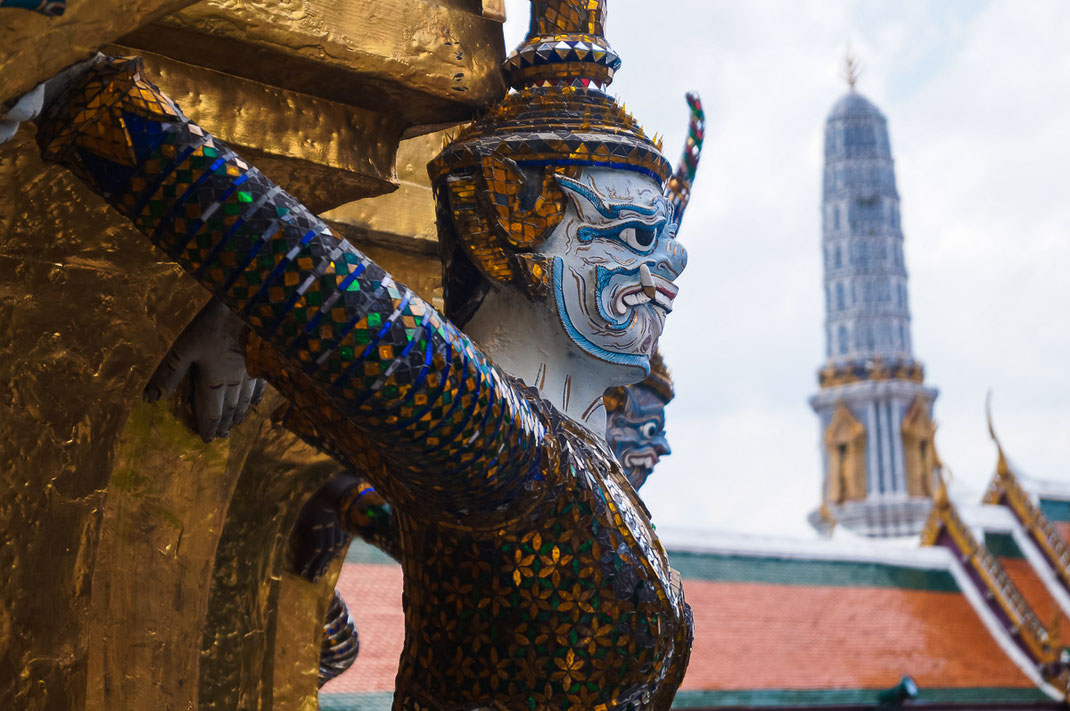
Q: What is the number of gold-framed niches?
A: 2